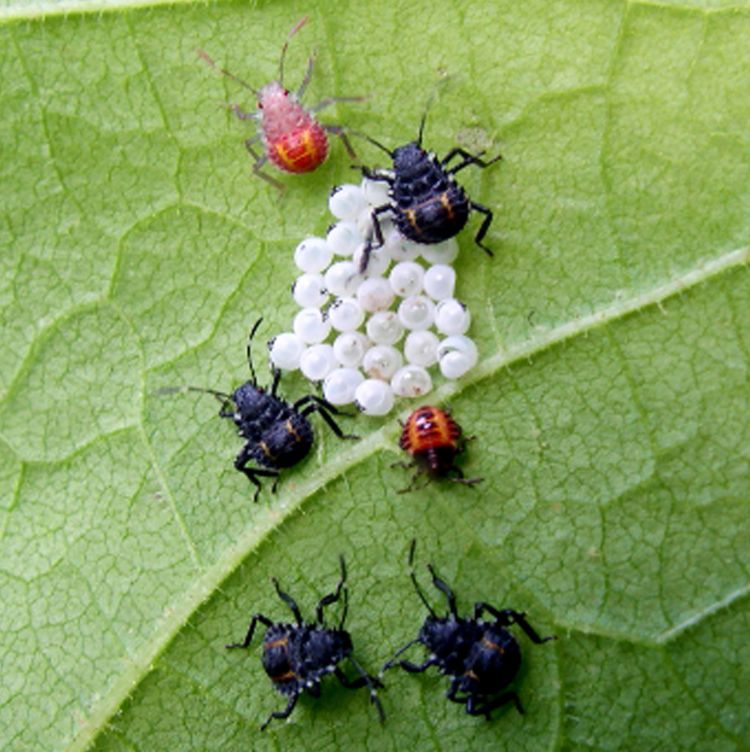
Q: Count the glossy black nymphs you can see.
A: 4